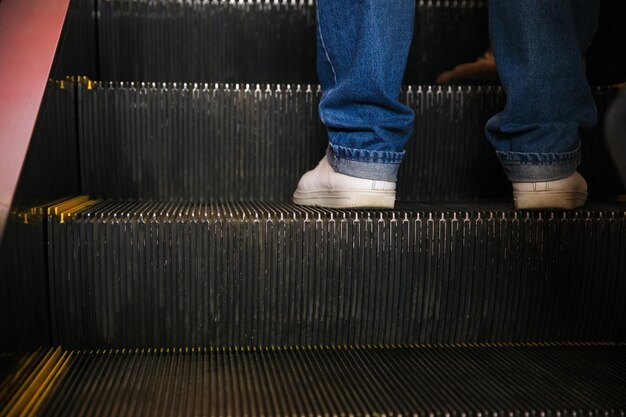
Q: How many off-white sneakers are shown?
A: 2